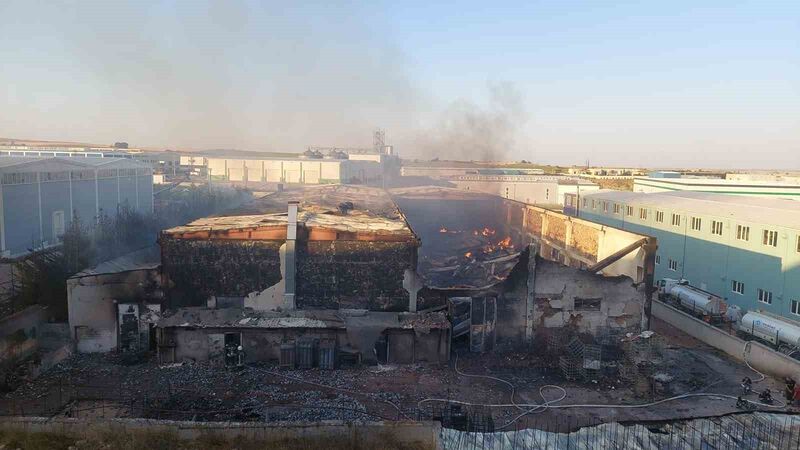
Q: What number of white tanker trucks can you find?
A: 2